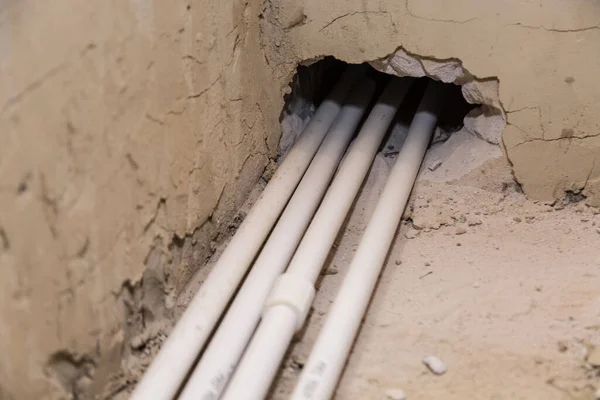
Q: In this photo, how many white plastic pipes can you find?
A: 4